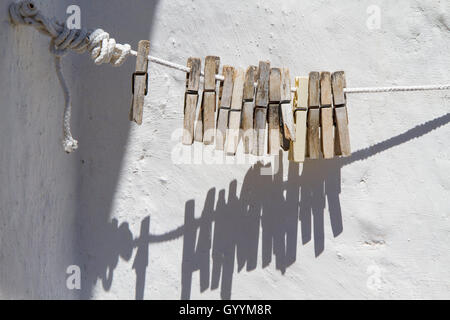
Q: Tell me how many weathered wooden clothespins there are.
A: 13